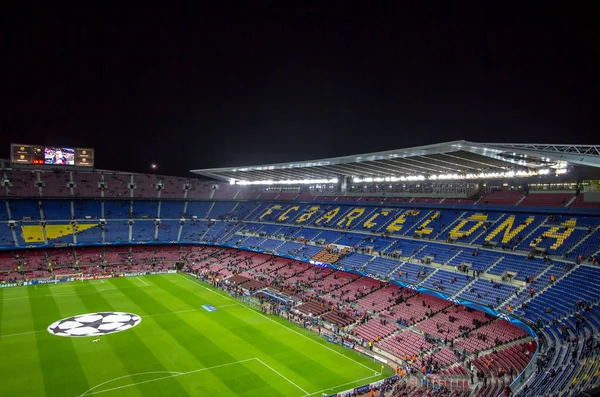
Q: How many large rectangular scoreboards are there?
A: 1